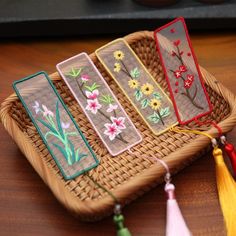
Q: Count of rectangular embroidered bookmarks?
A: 4